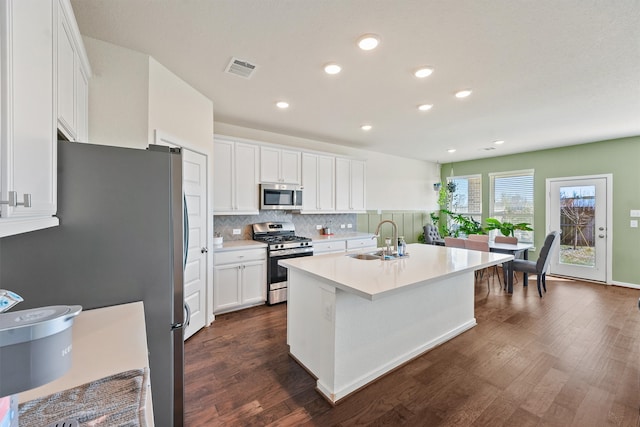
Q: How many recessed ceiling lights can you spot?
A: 9